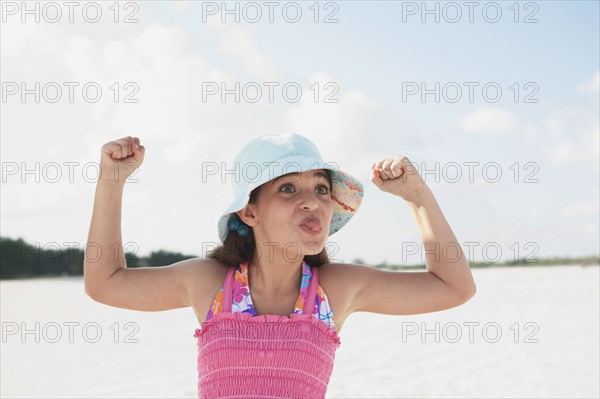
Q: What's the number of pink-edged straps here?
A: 2